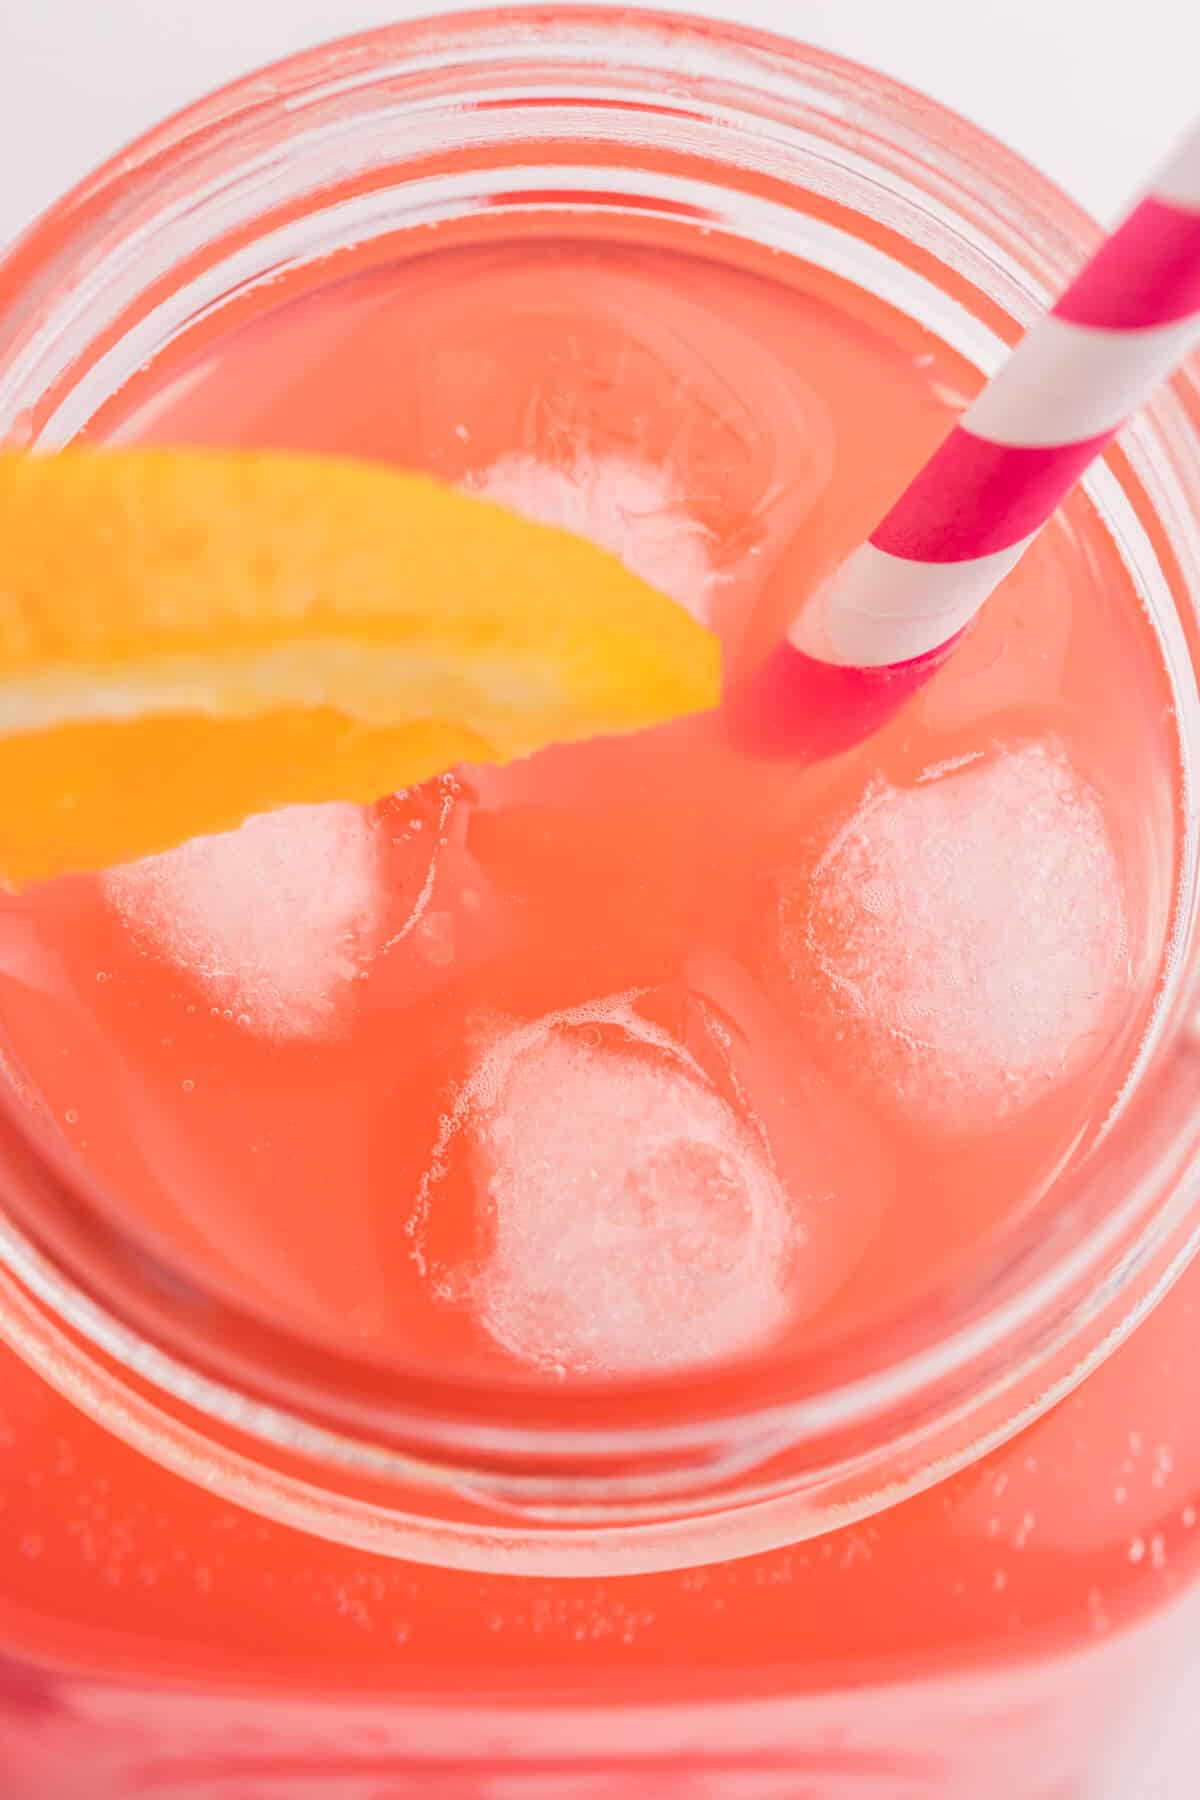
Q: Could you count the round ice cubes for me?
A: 4